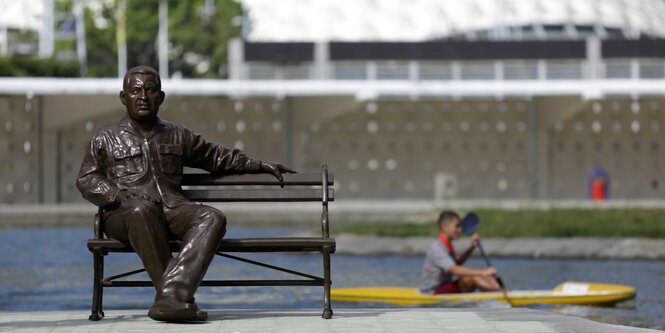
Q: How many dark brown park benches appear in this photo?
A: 1